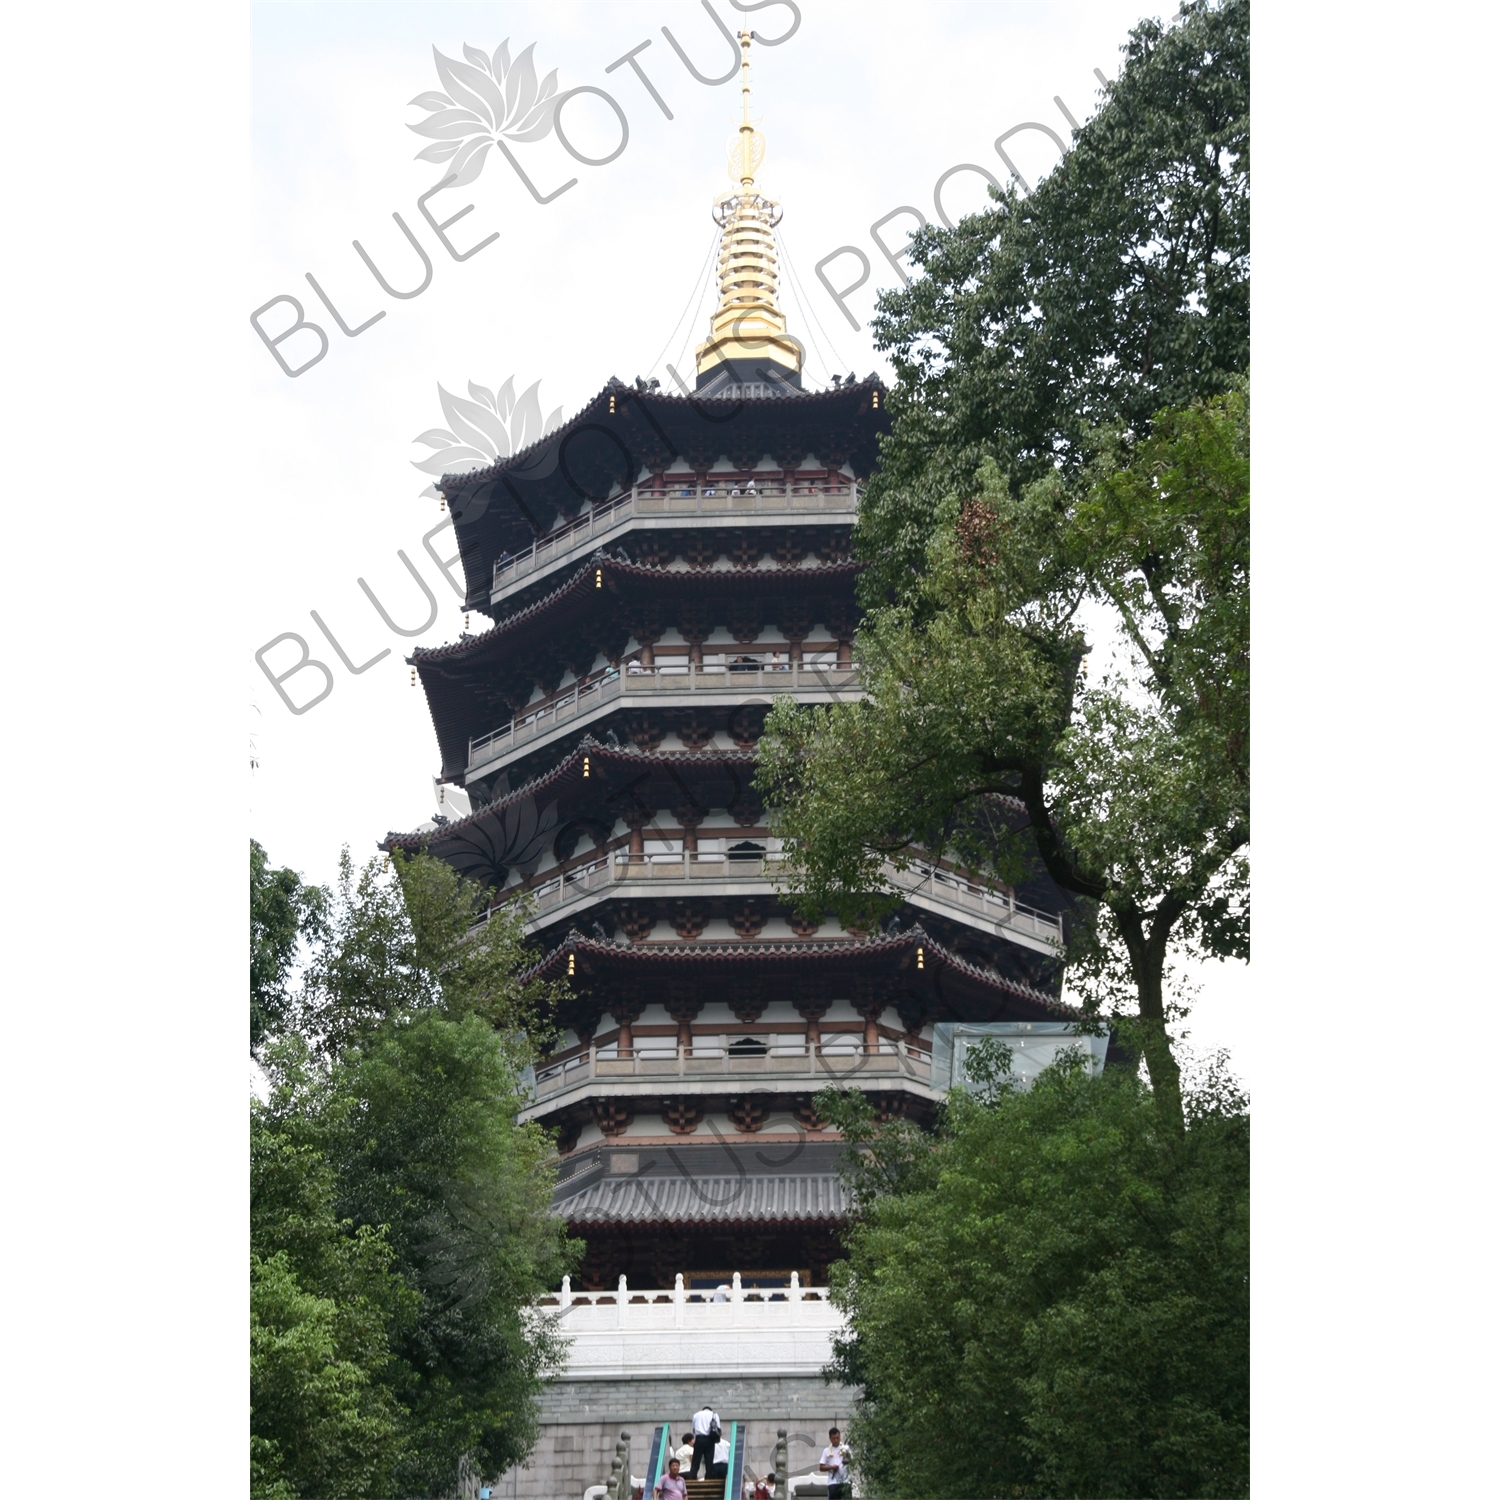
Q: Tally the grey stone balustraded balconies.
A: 4